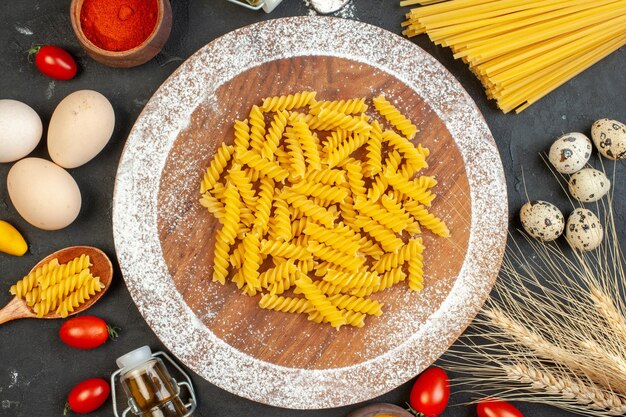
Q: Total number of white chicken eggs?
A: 3